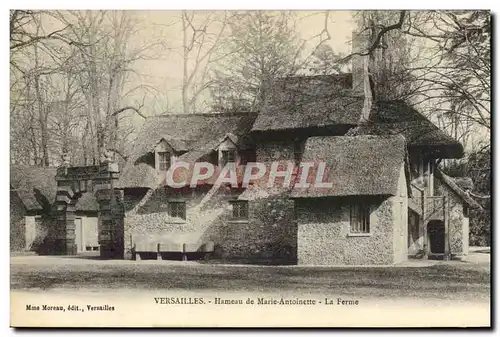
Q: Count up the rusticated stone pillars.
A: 2